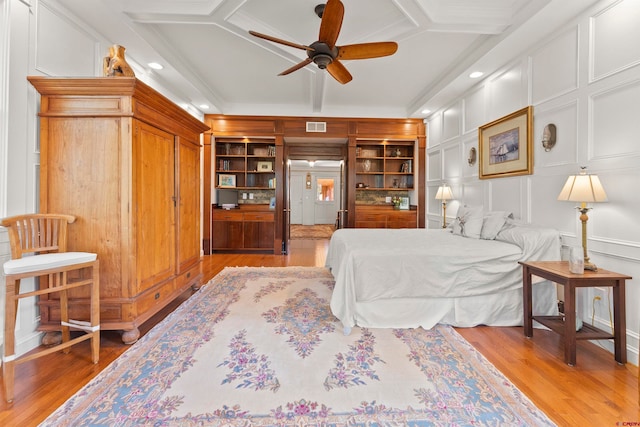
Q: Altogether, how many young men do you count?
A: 0